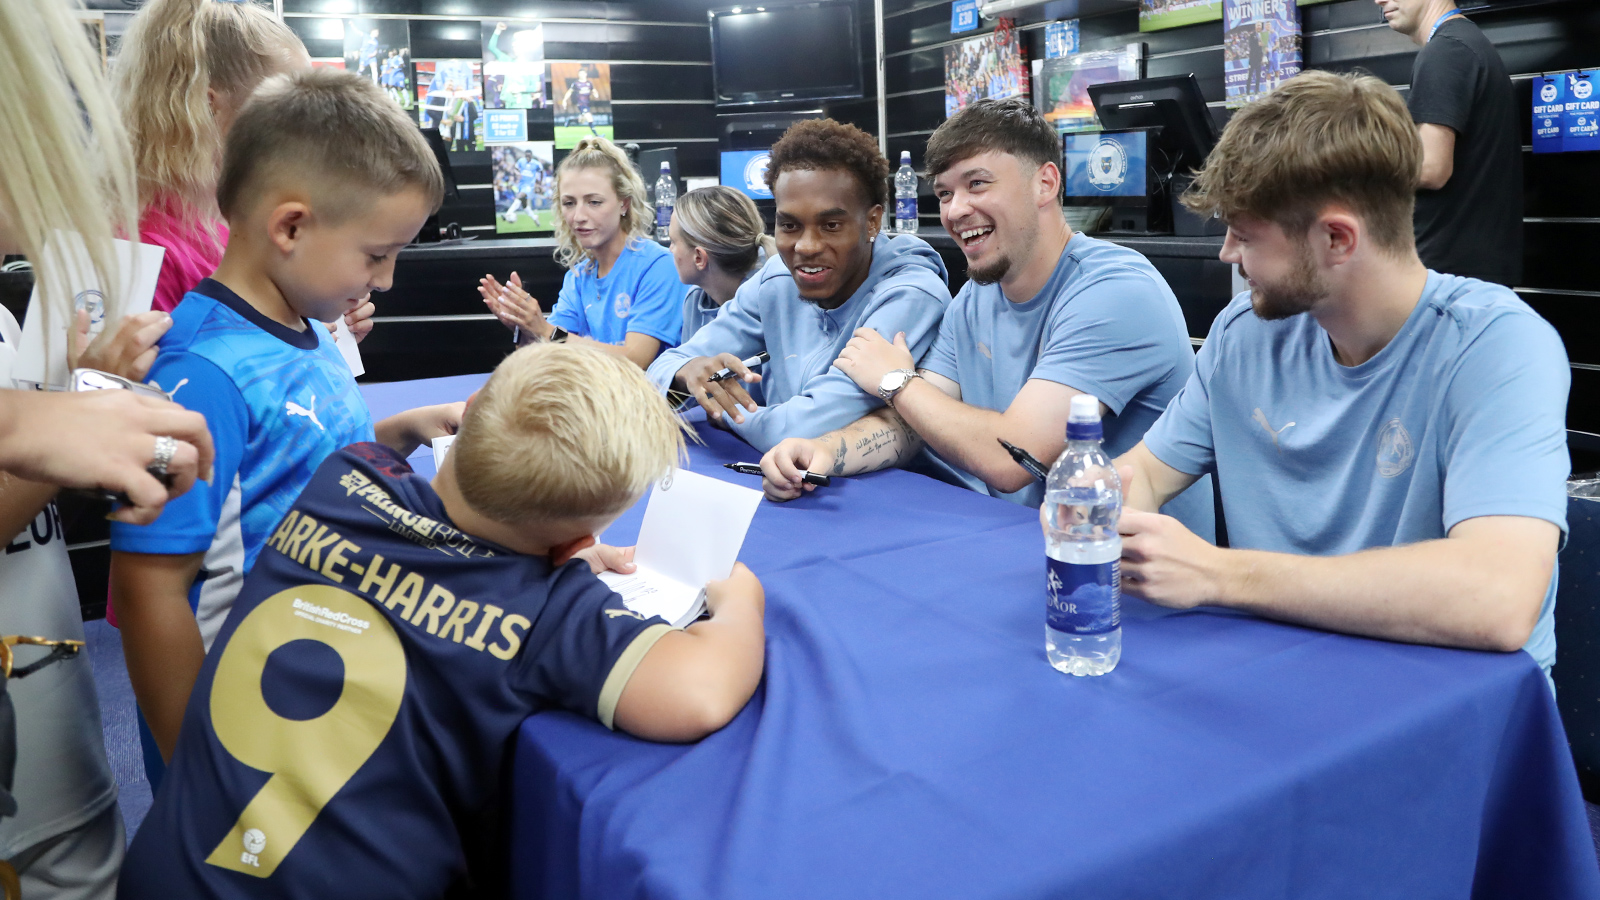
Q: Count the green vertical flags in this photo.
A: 0